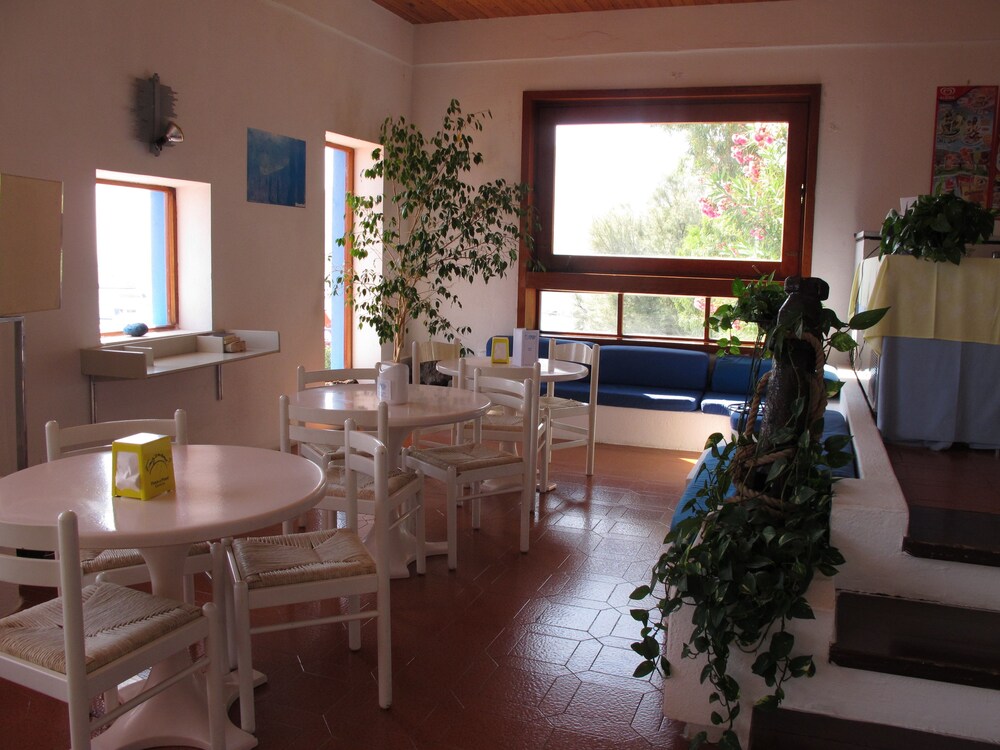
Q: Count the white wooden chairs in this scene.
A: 9